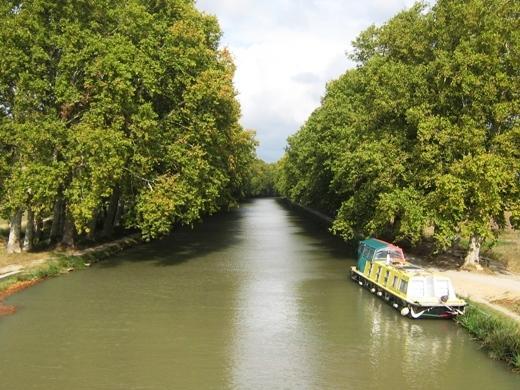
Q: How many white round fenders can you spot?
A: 5